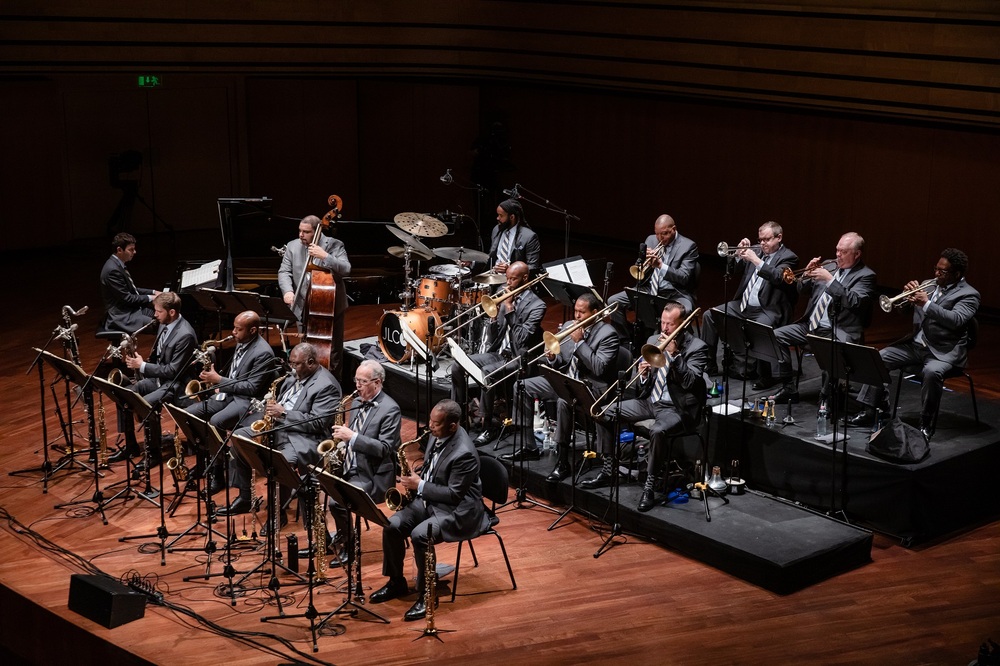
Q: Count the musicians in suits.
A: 15